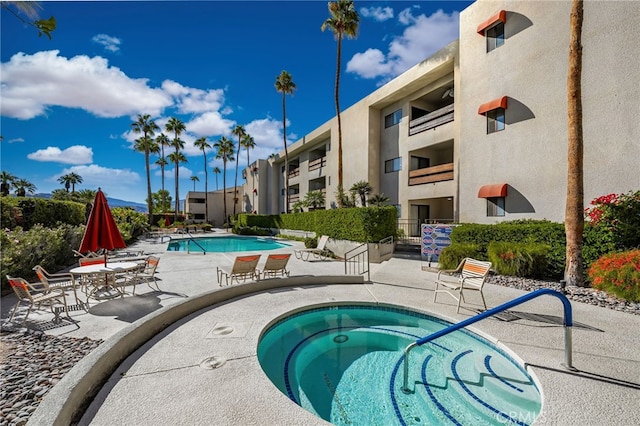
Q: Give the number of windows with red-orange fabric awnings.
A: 3